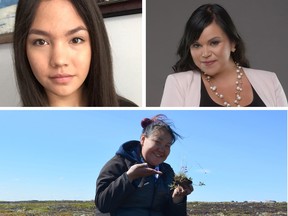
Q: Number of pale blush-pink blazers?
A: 1